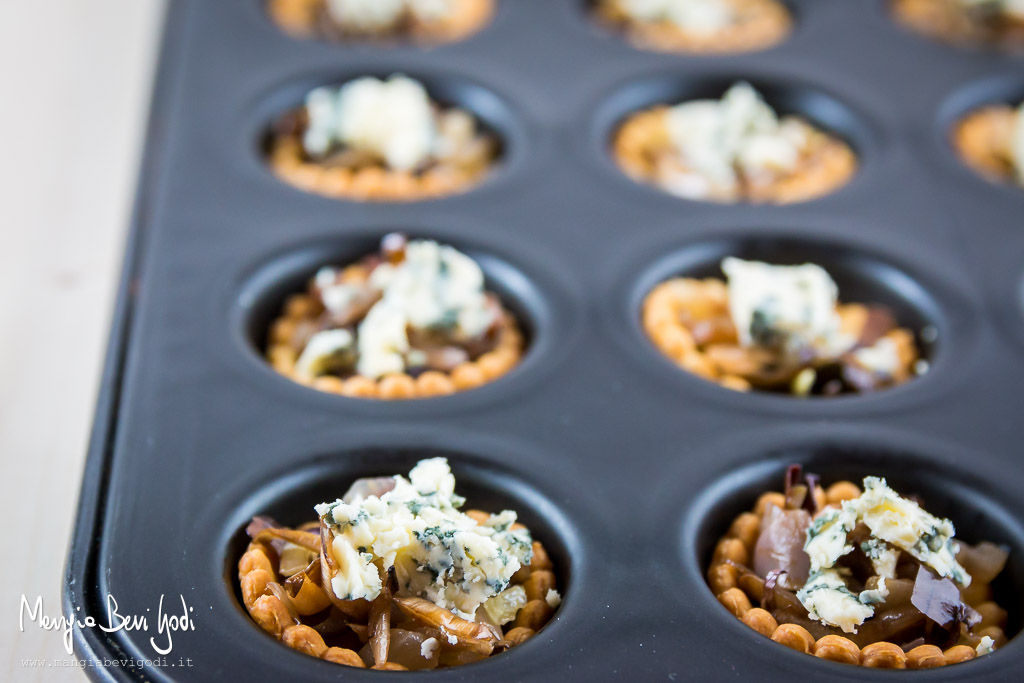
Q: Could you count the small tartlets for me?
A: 10